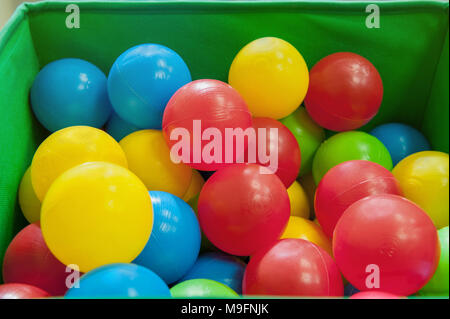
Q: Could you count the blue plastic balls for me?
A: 7